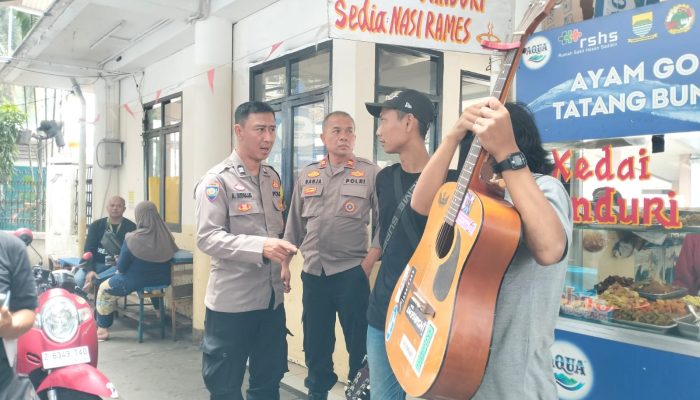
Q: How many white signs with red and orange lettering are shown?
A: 1